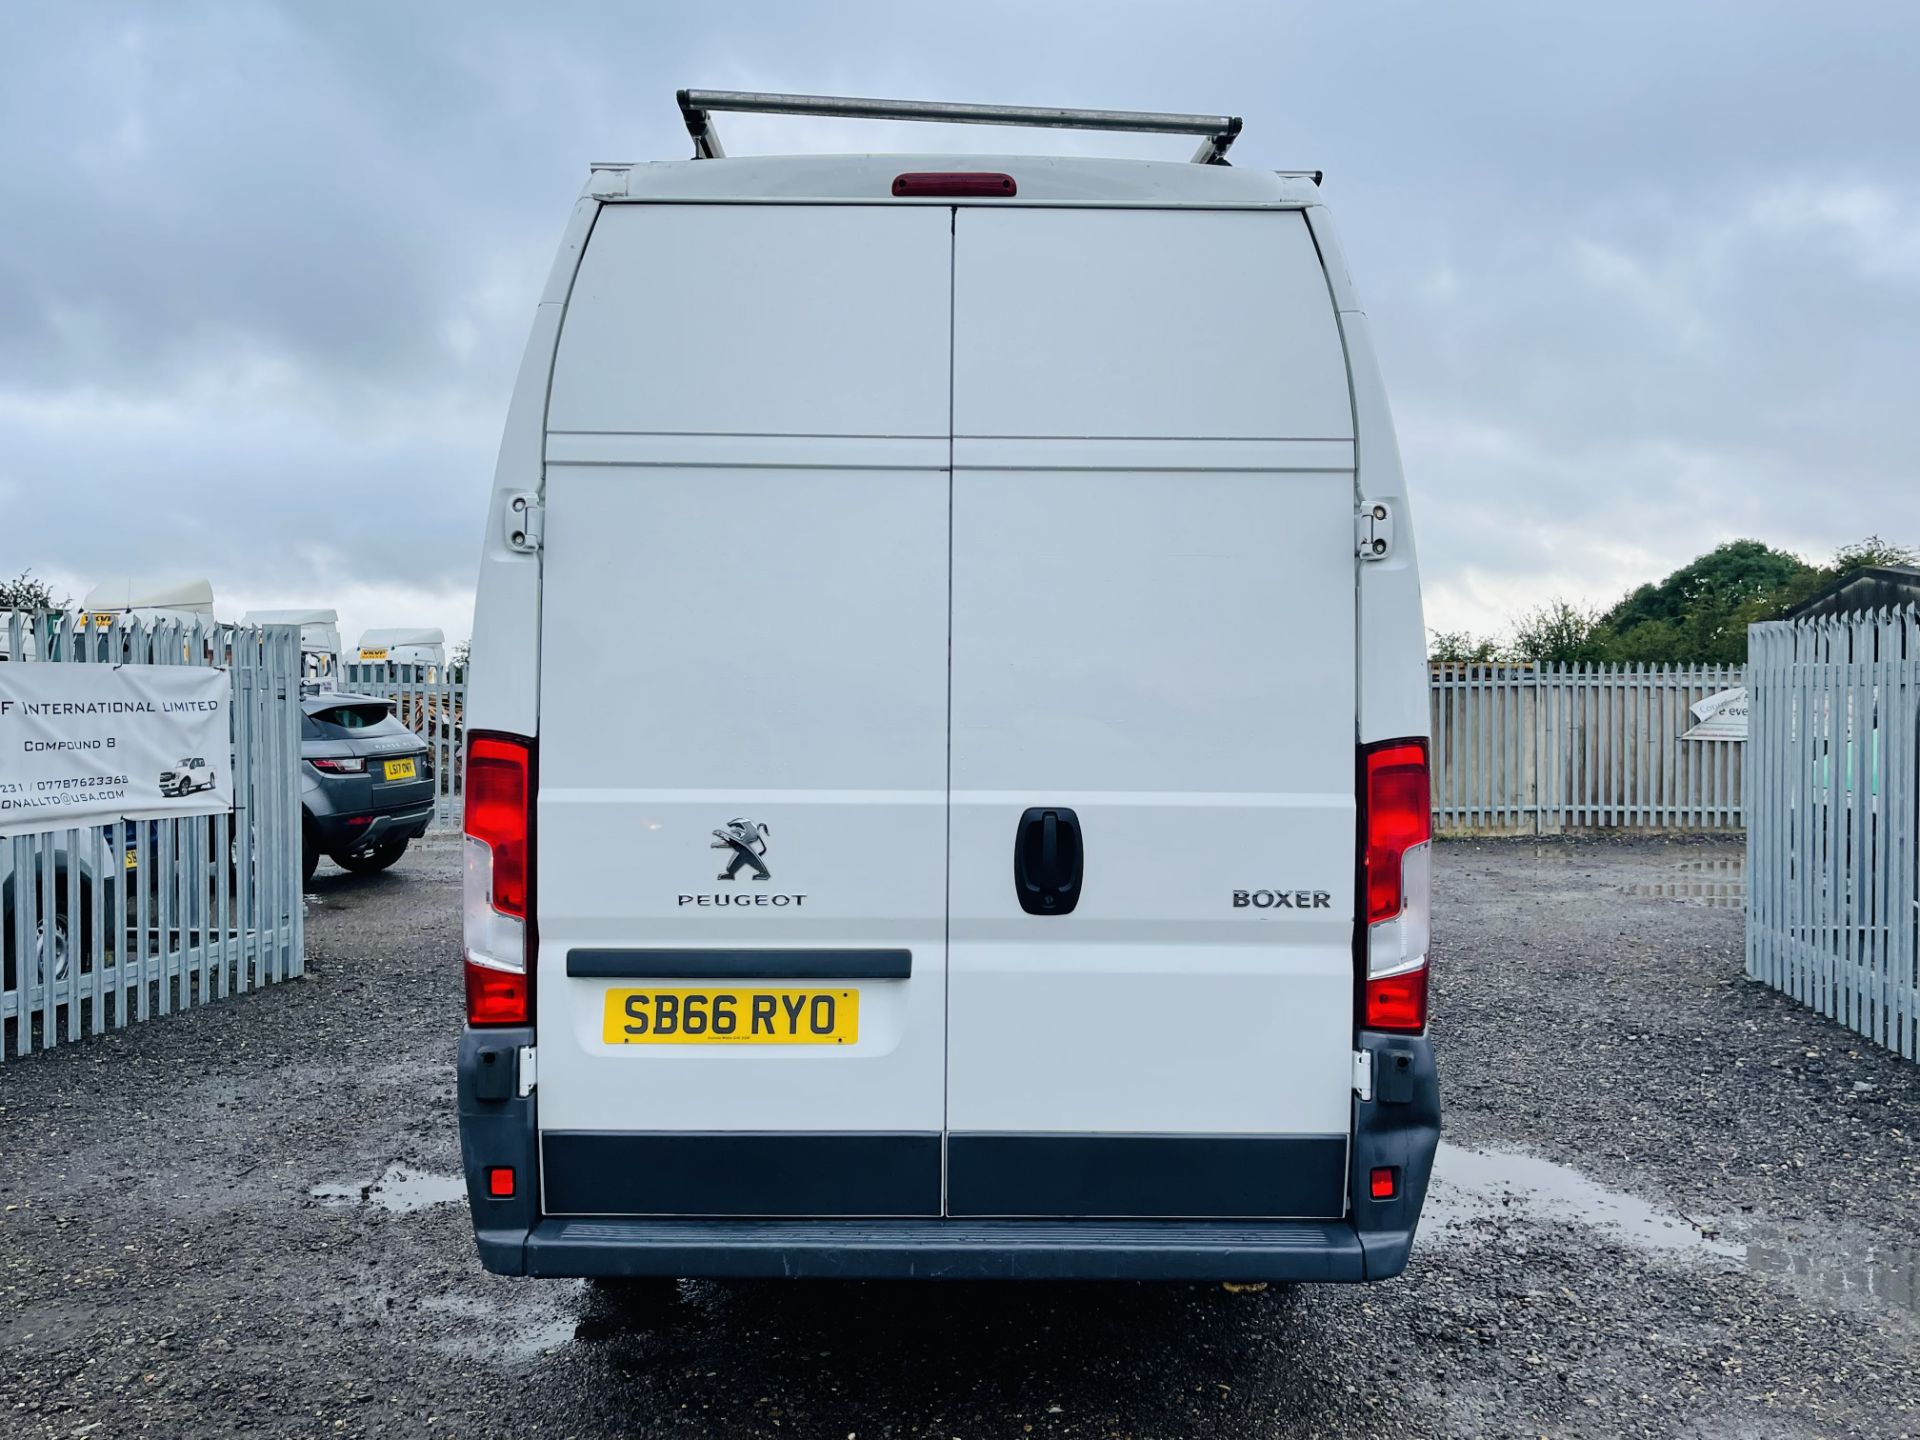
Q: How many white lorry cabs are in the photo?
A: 3